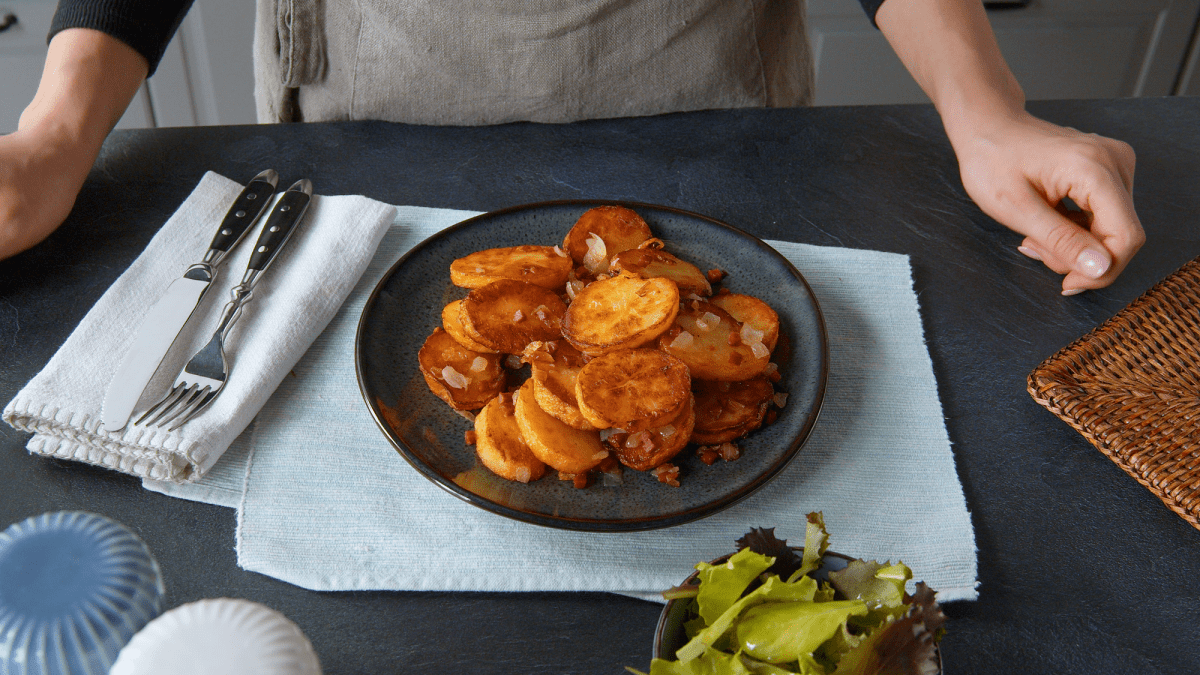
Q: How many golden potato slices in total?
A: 15